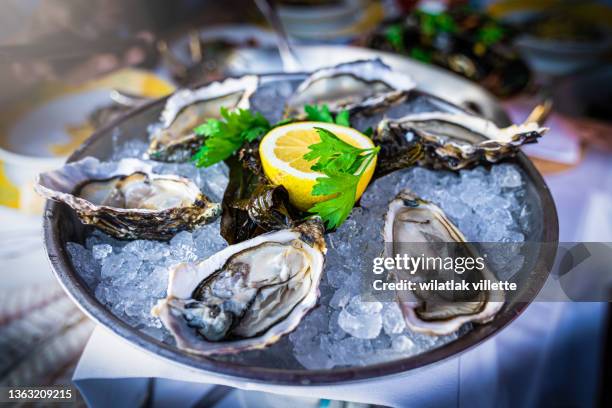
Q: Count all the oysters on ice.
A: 6